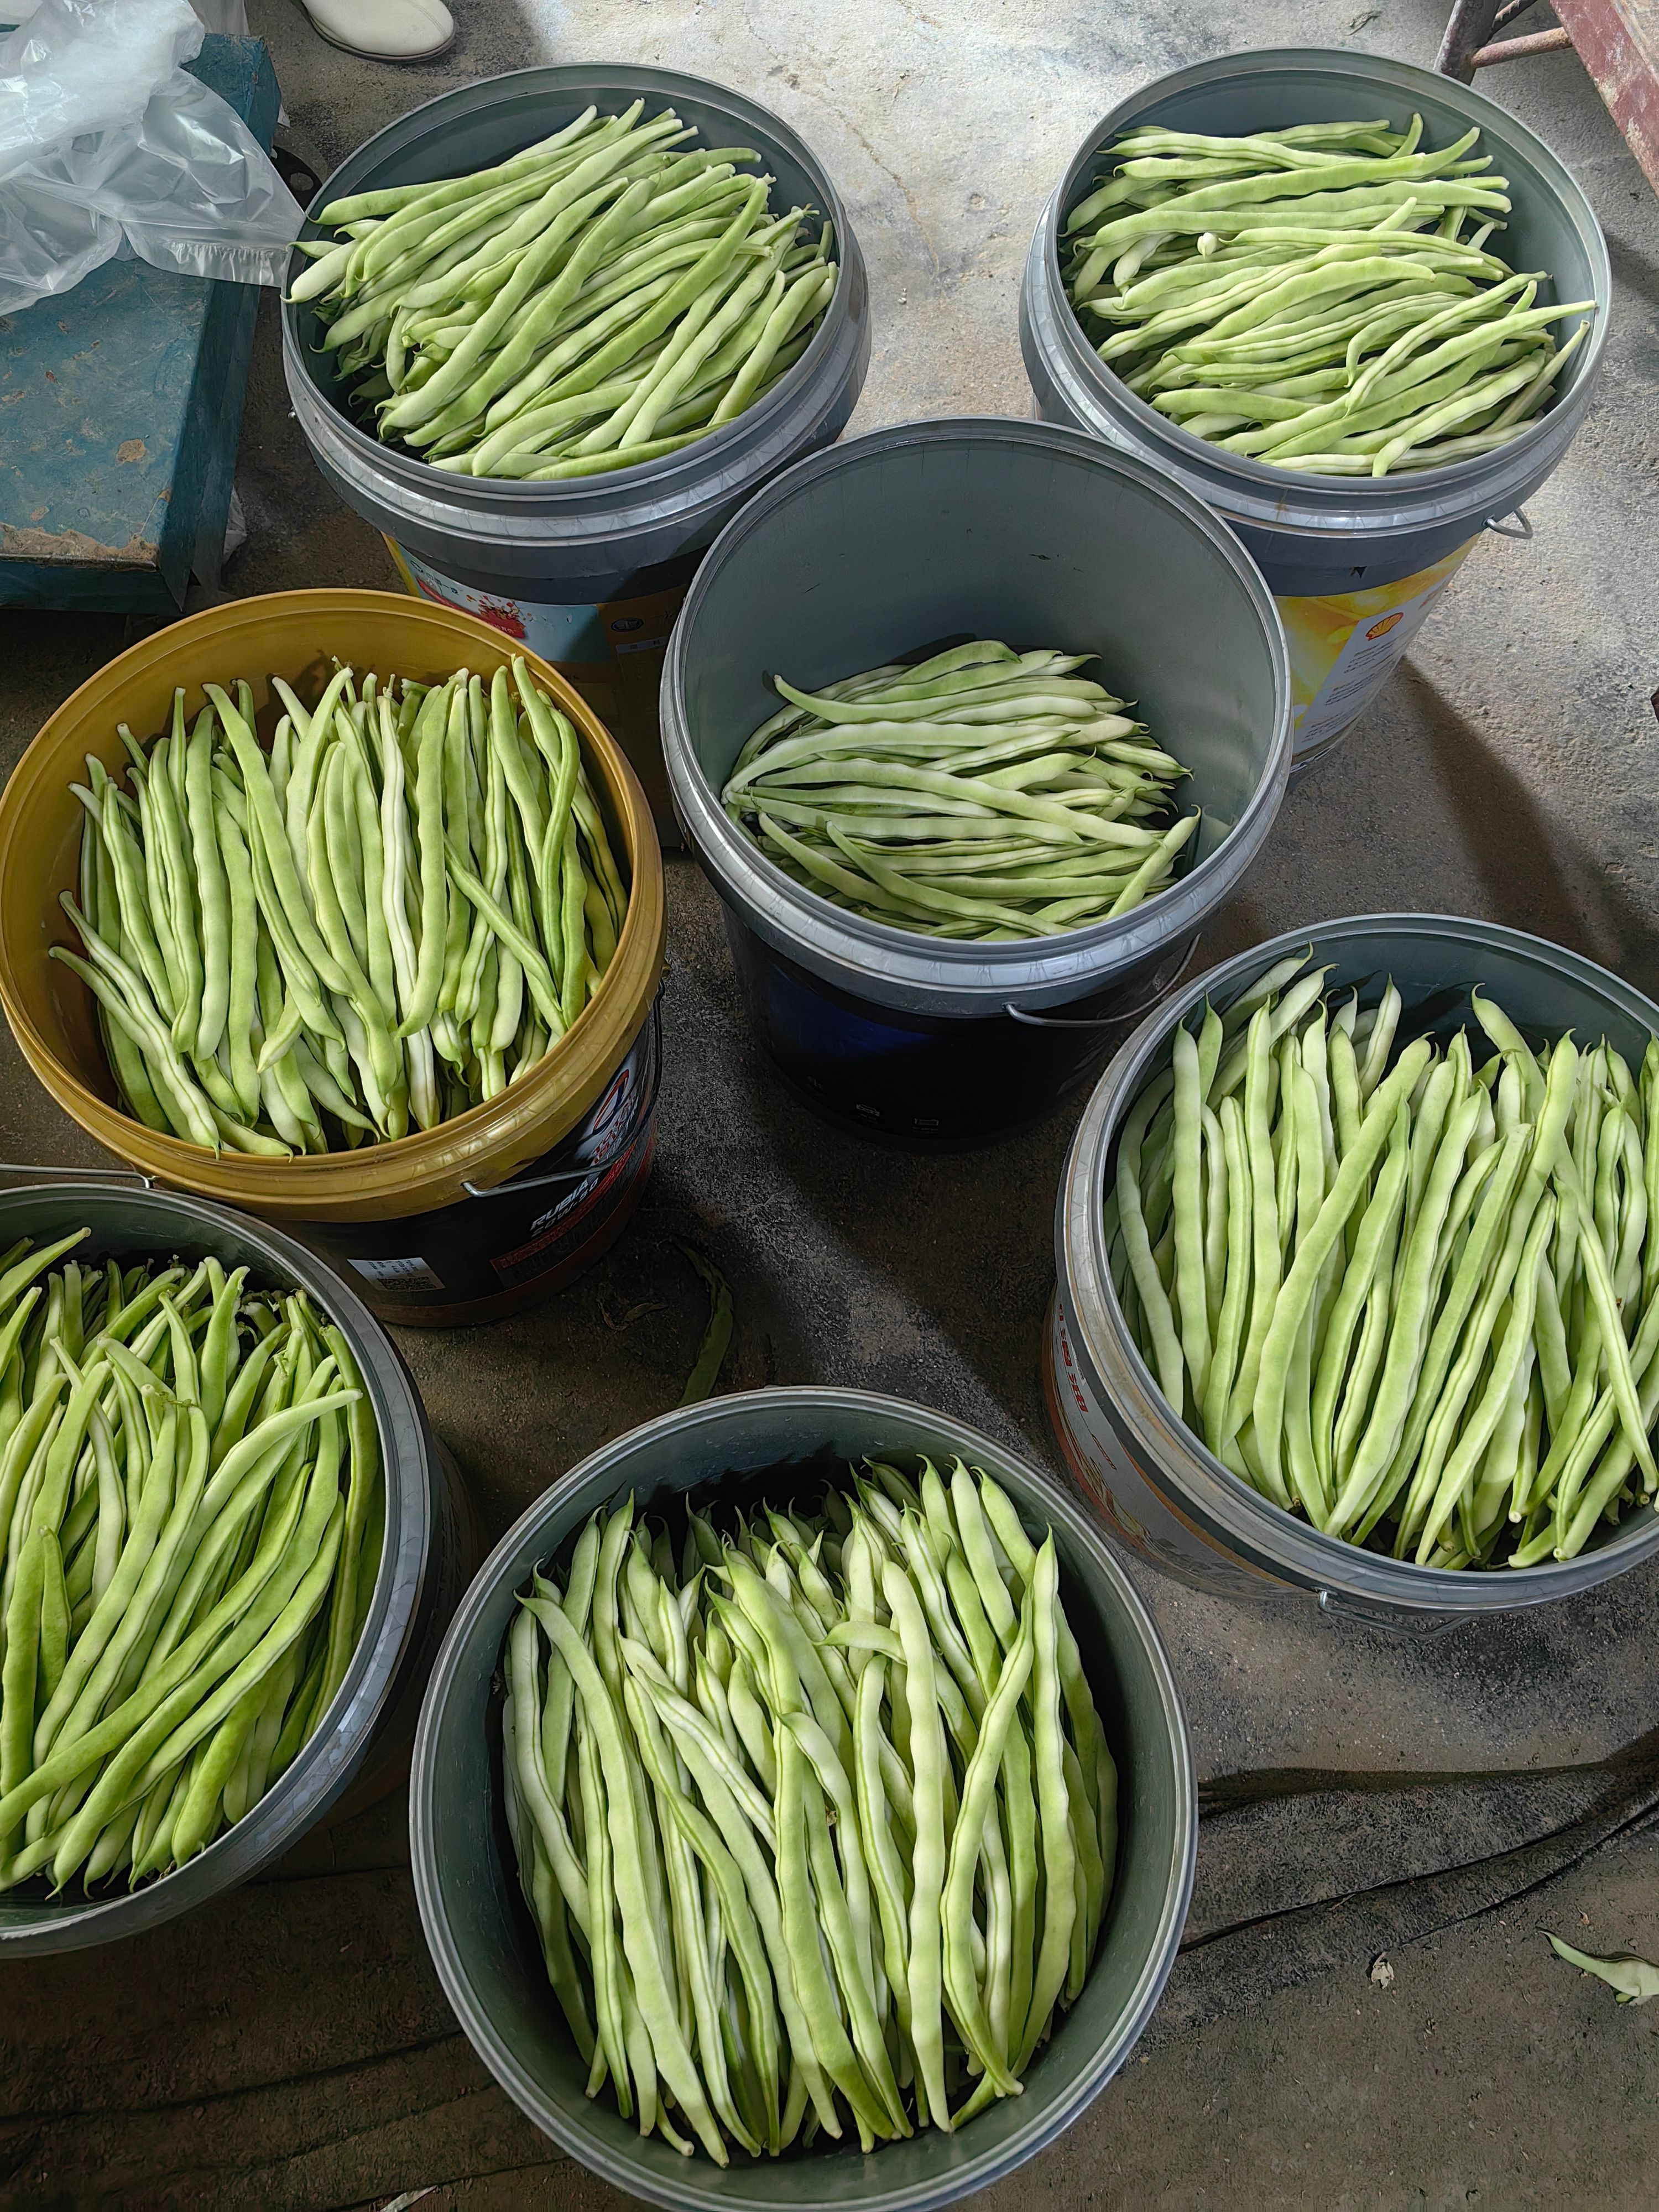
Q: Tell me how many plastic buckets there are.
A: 7